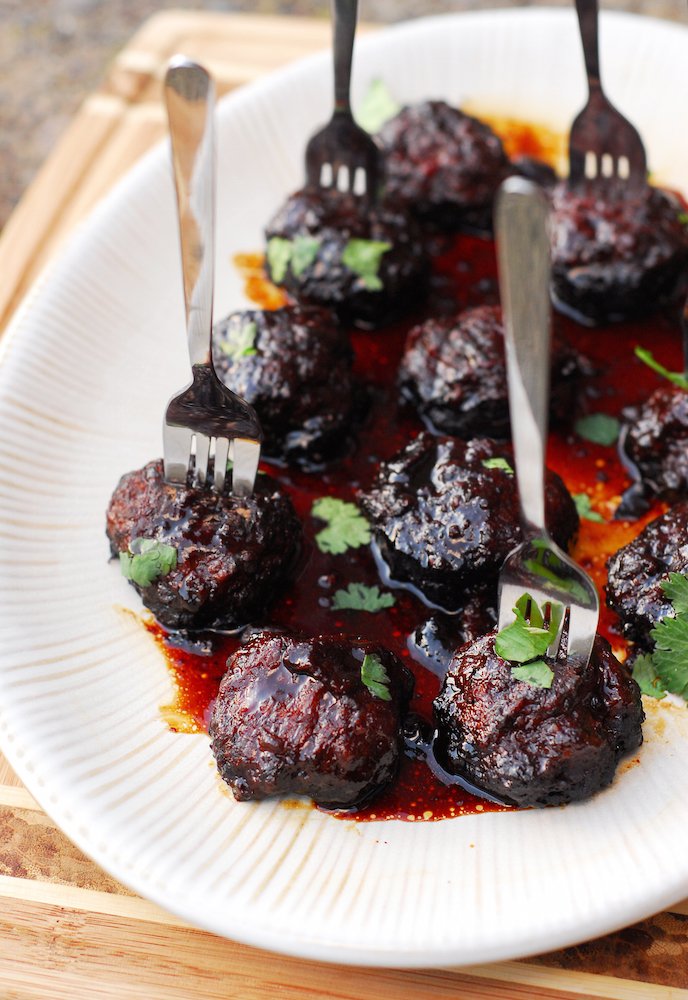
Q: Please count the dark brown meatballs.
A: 11